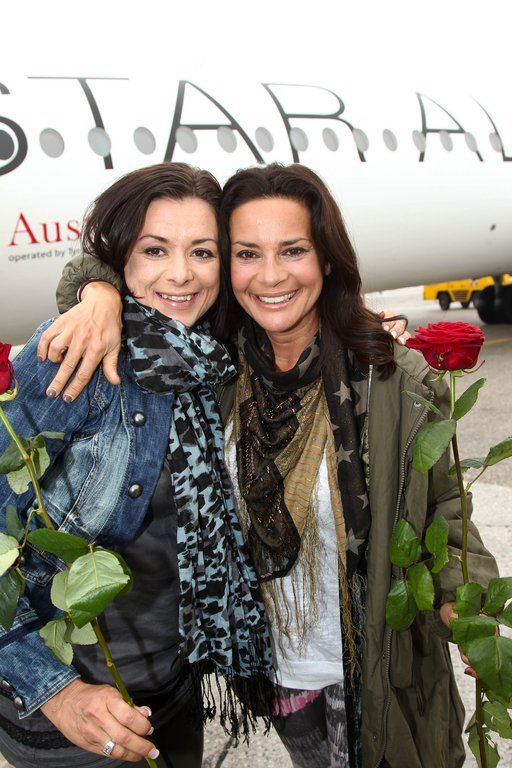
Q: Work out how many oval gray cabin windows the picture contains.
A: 14